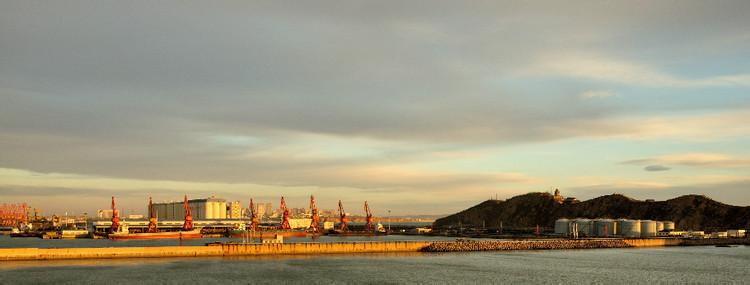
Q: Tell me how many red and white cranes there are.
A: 8